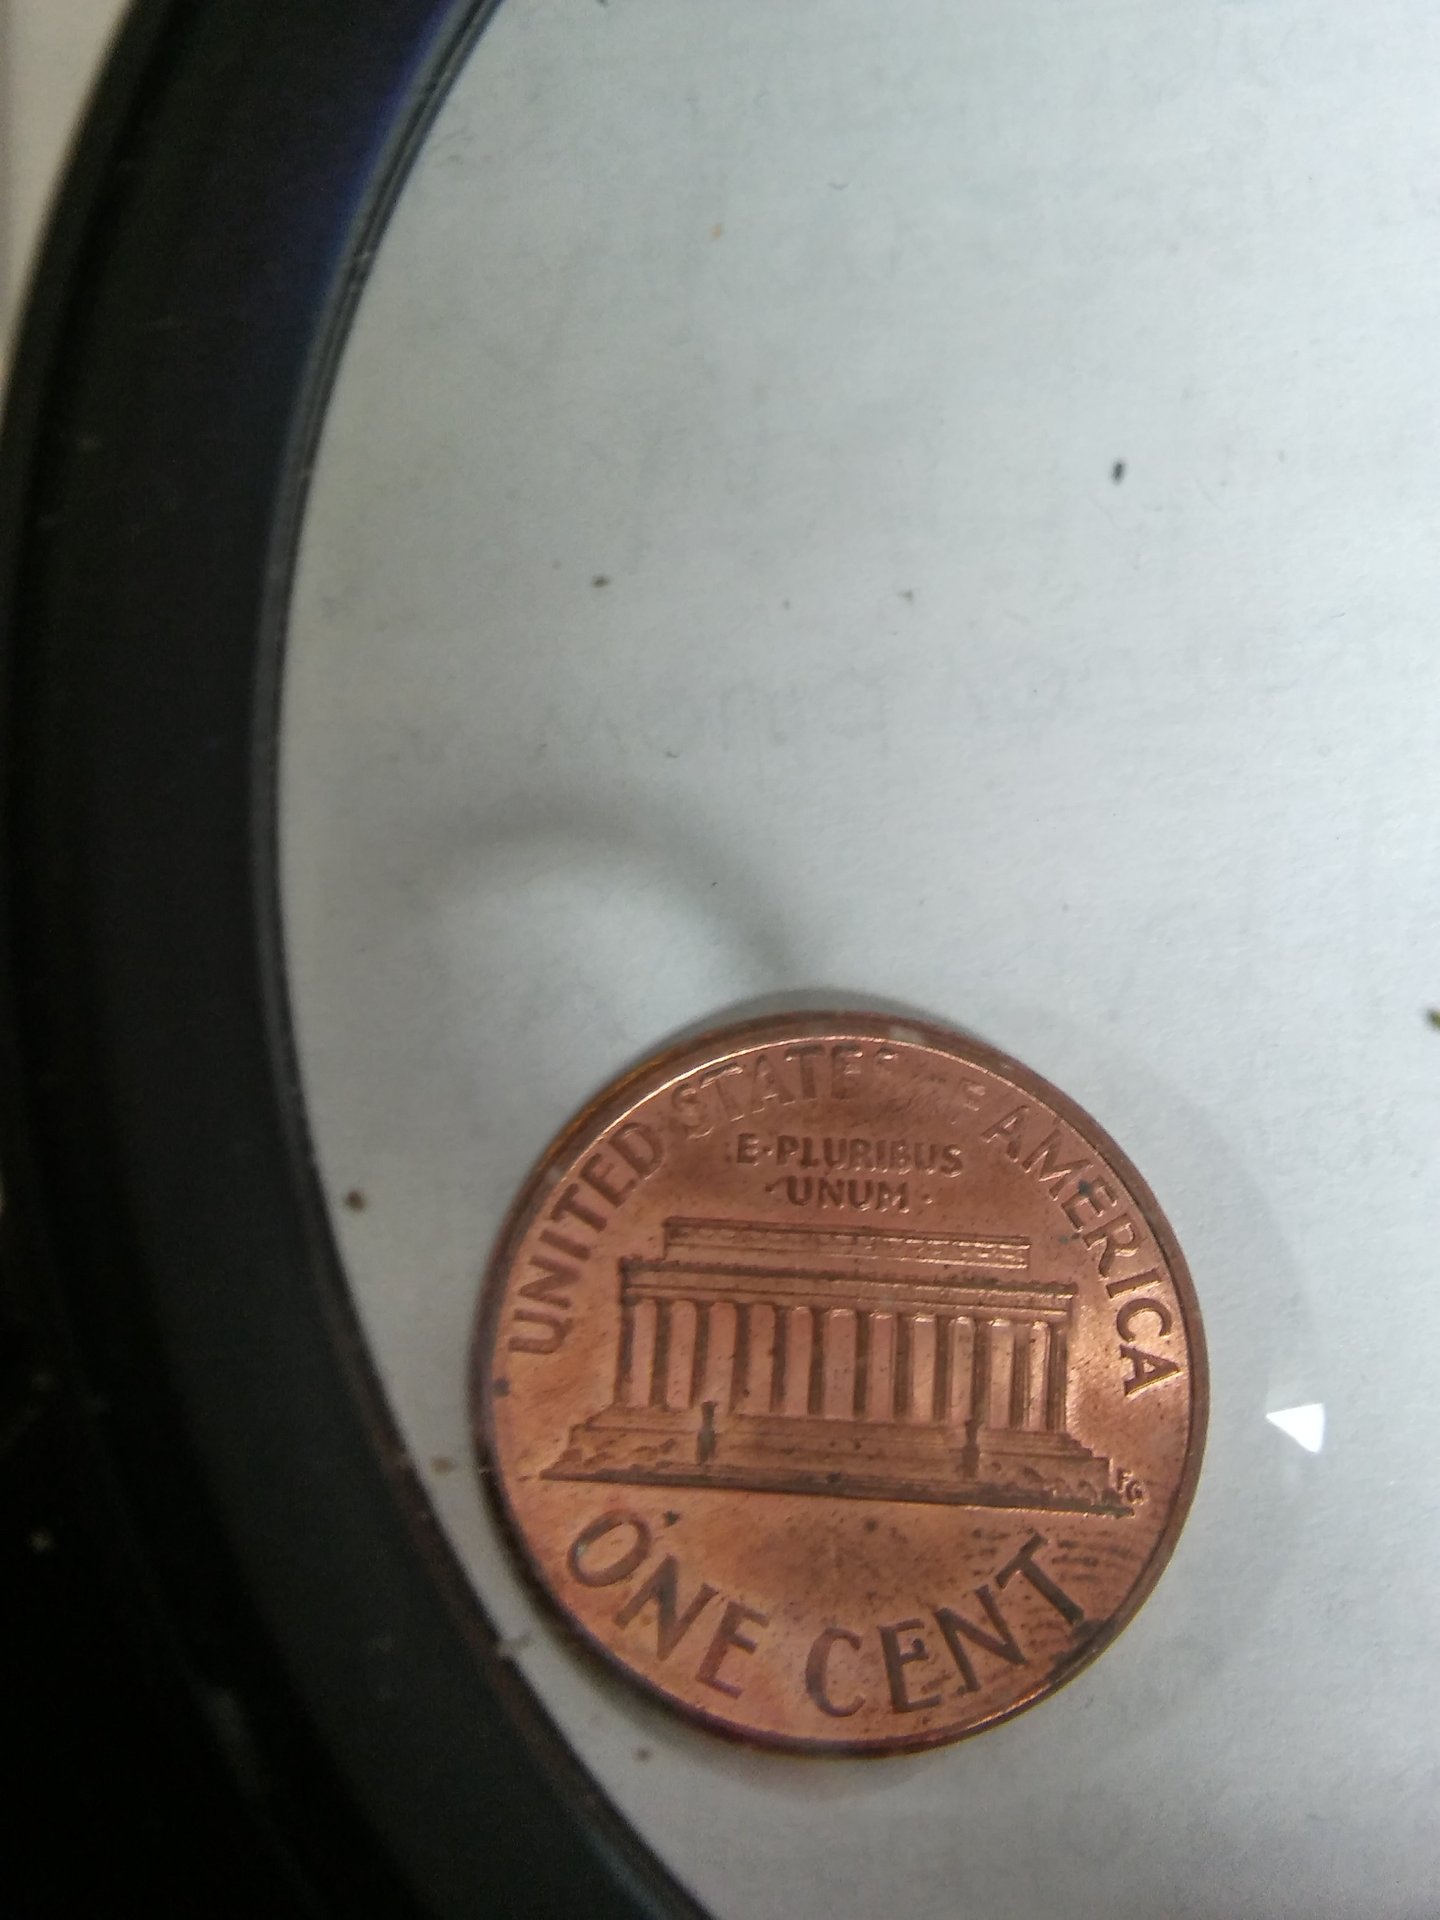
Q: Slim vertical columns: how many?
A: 12